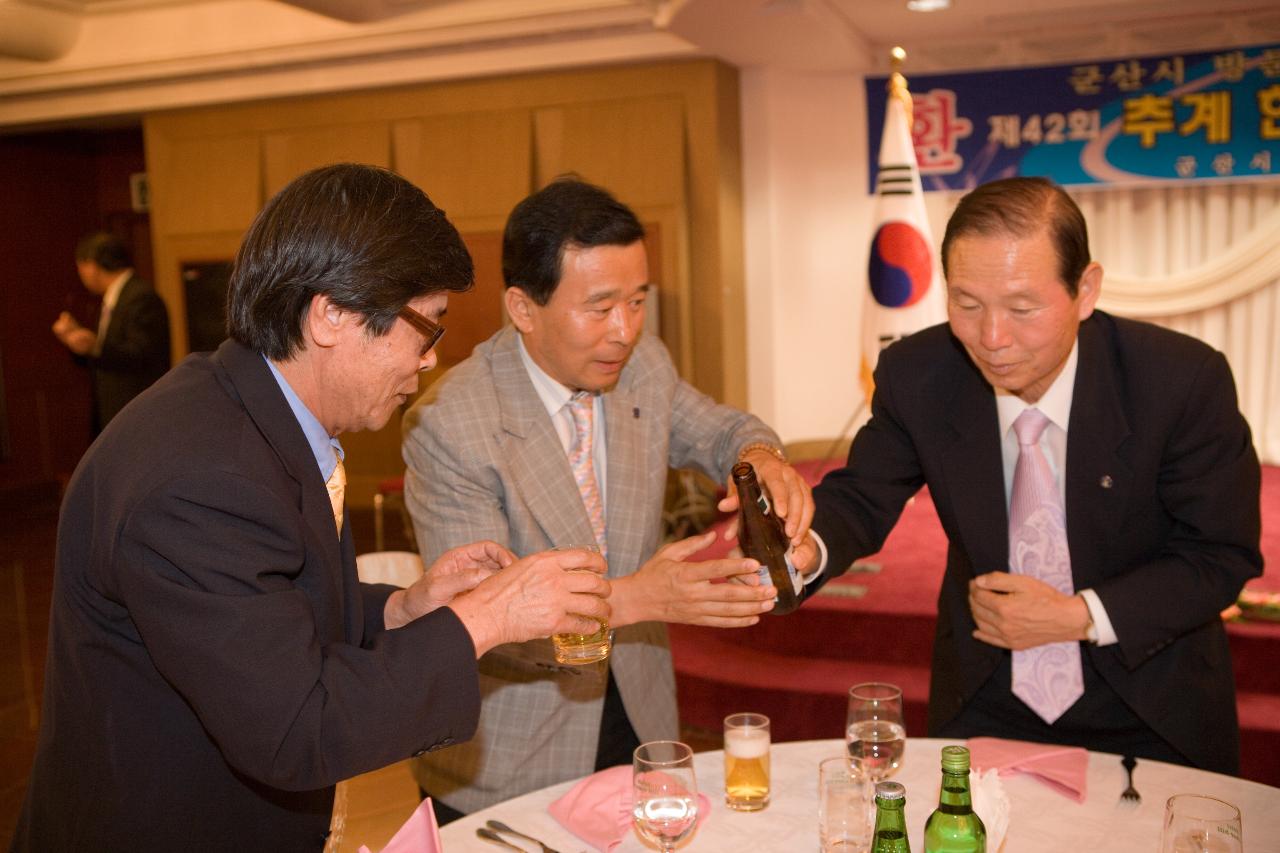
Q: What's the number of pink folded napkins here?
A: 3